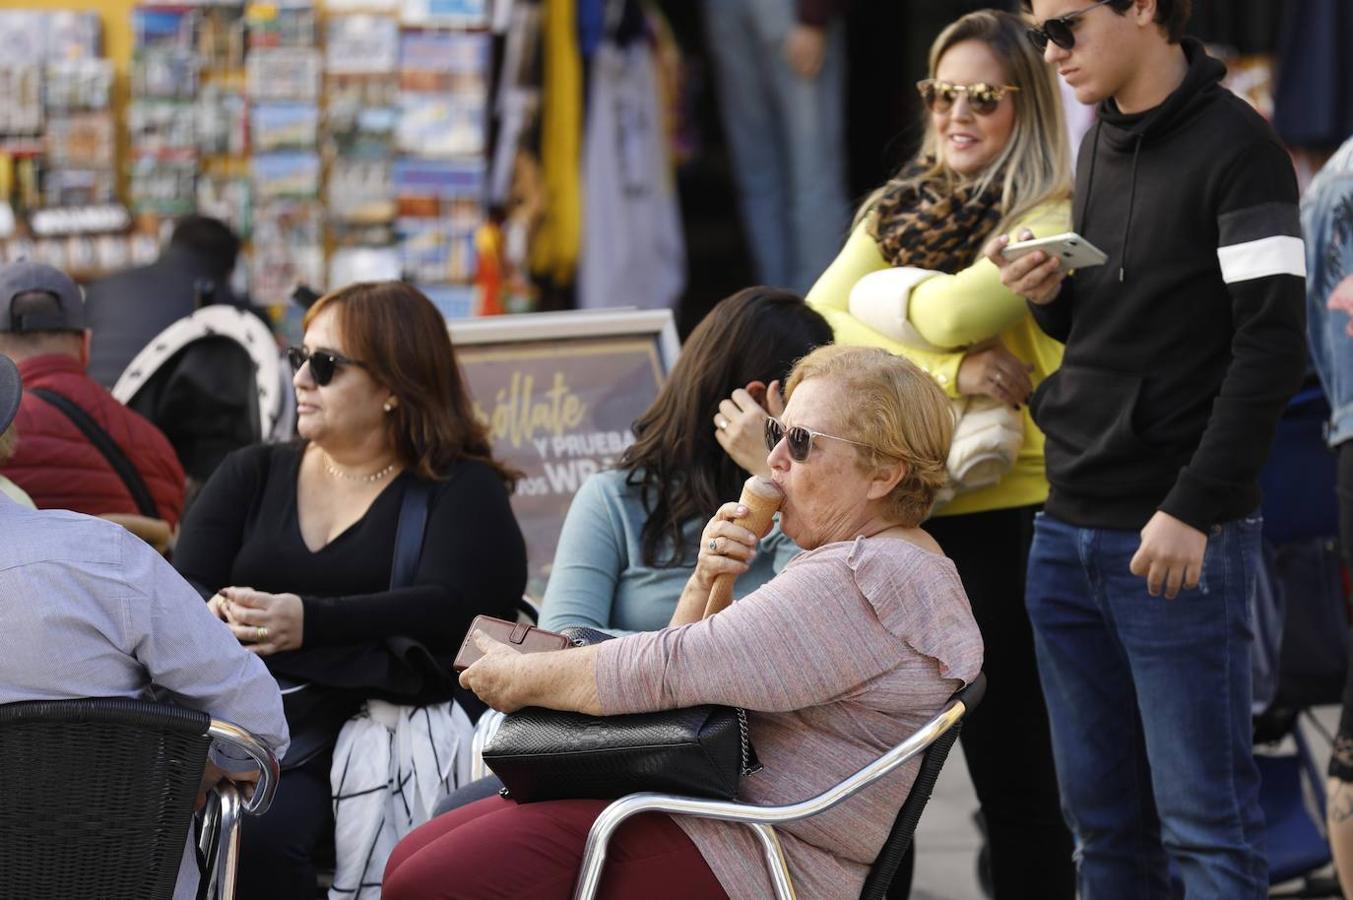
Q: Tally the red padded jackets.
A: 1